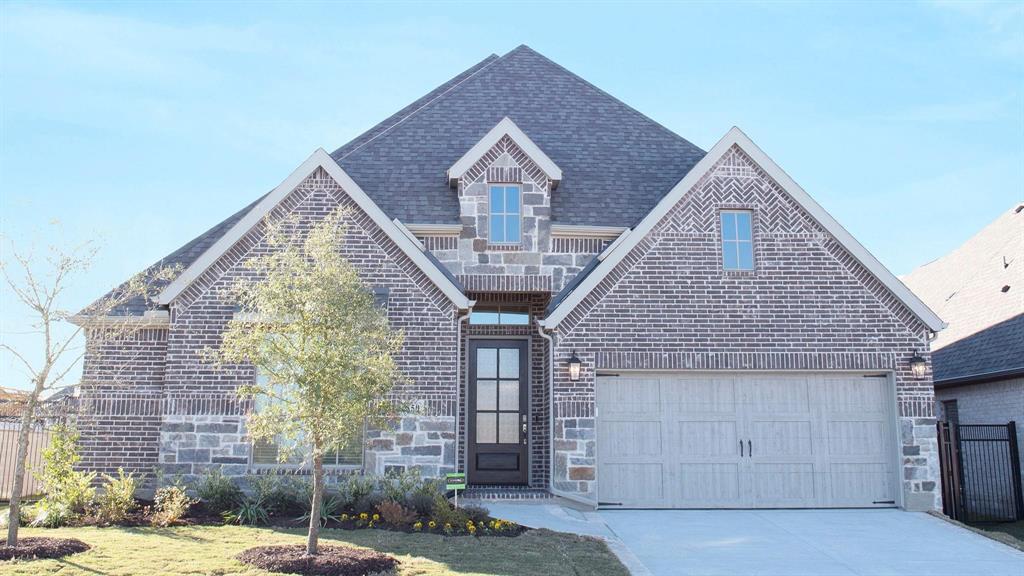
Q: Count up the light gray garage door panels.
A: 12